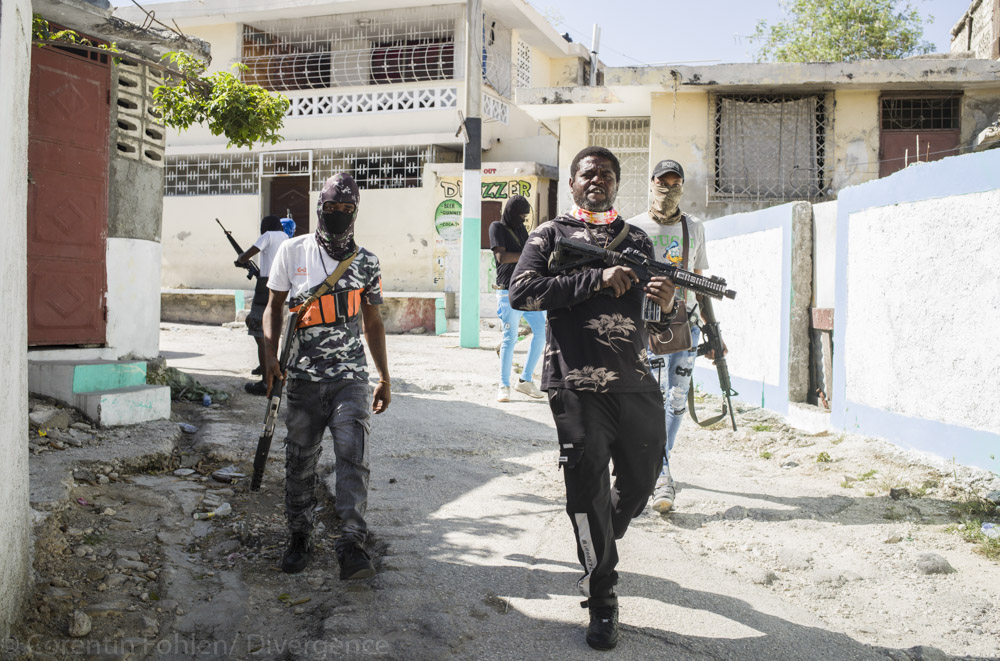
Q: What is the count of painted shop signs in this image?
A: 1